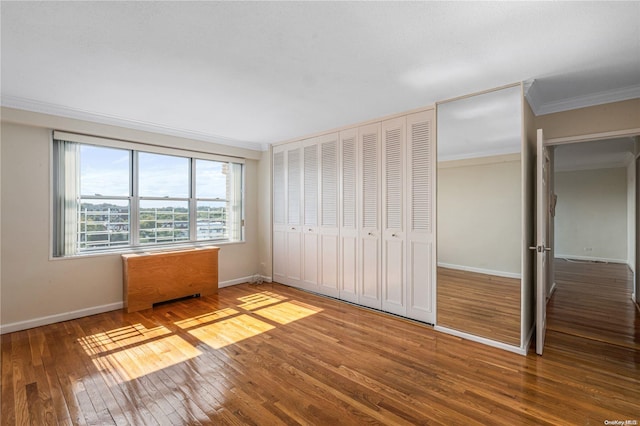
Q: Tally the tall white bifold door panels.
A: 8